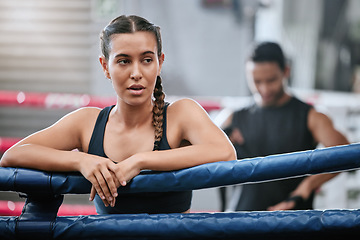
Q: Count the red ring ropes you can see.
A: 3